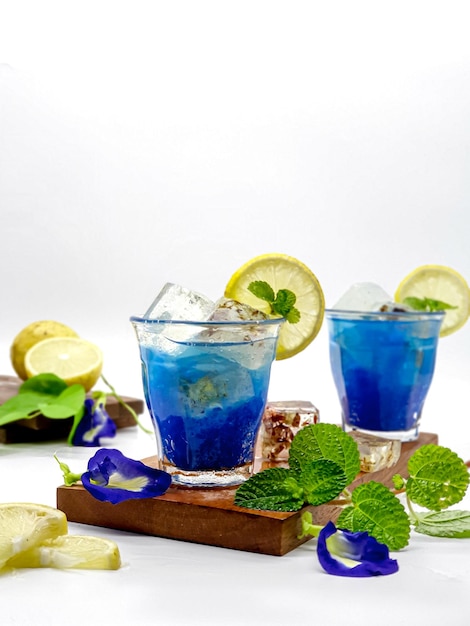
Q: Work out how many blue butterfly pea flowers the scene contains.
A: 3